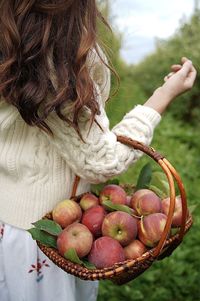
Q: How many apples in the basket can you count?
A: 11